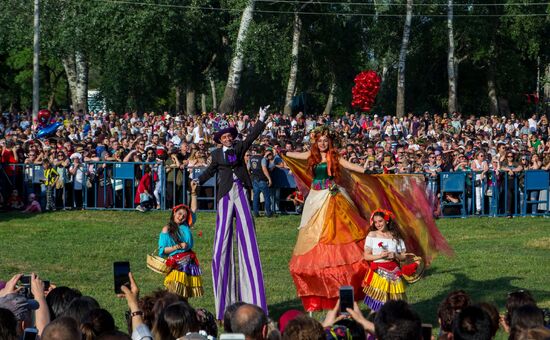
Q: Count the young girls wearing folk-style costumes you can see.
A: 2